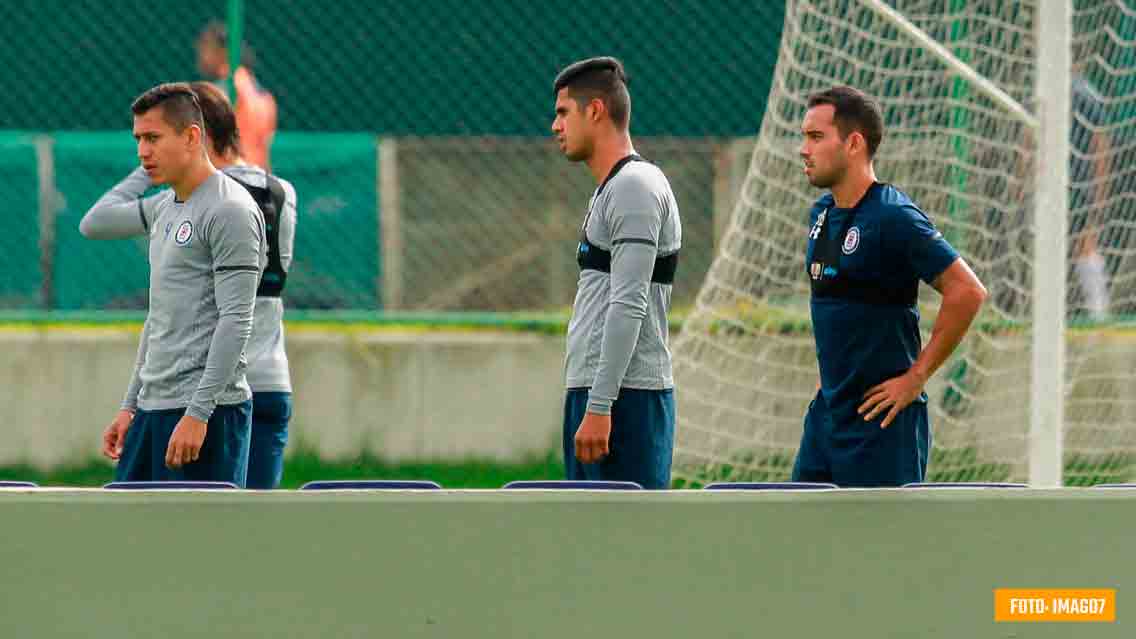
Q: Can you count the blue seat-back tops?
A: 7